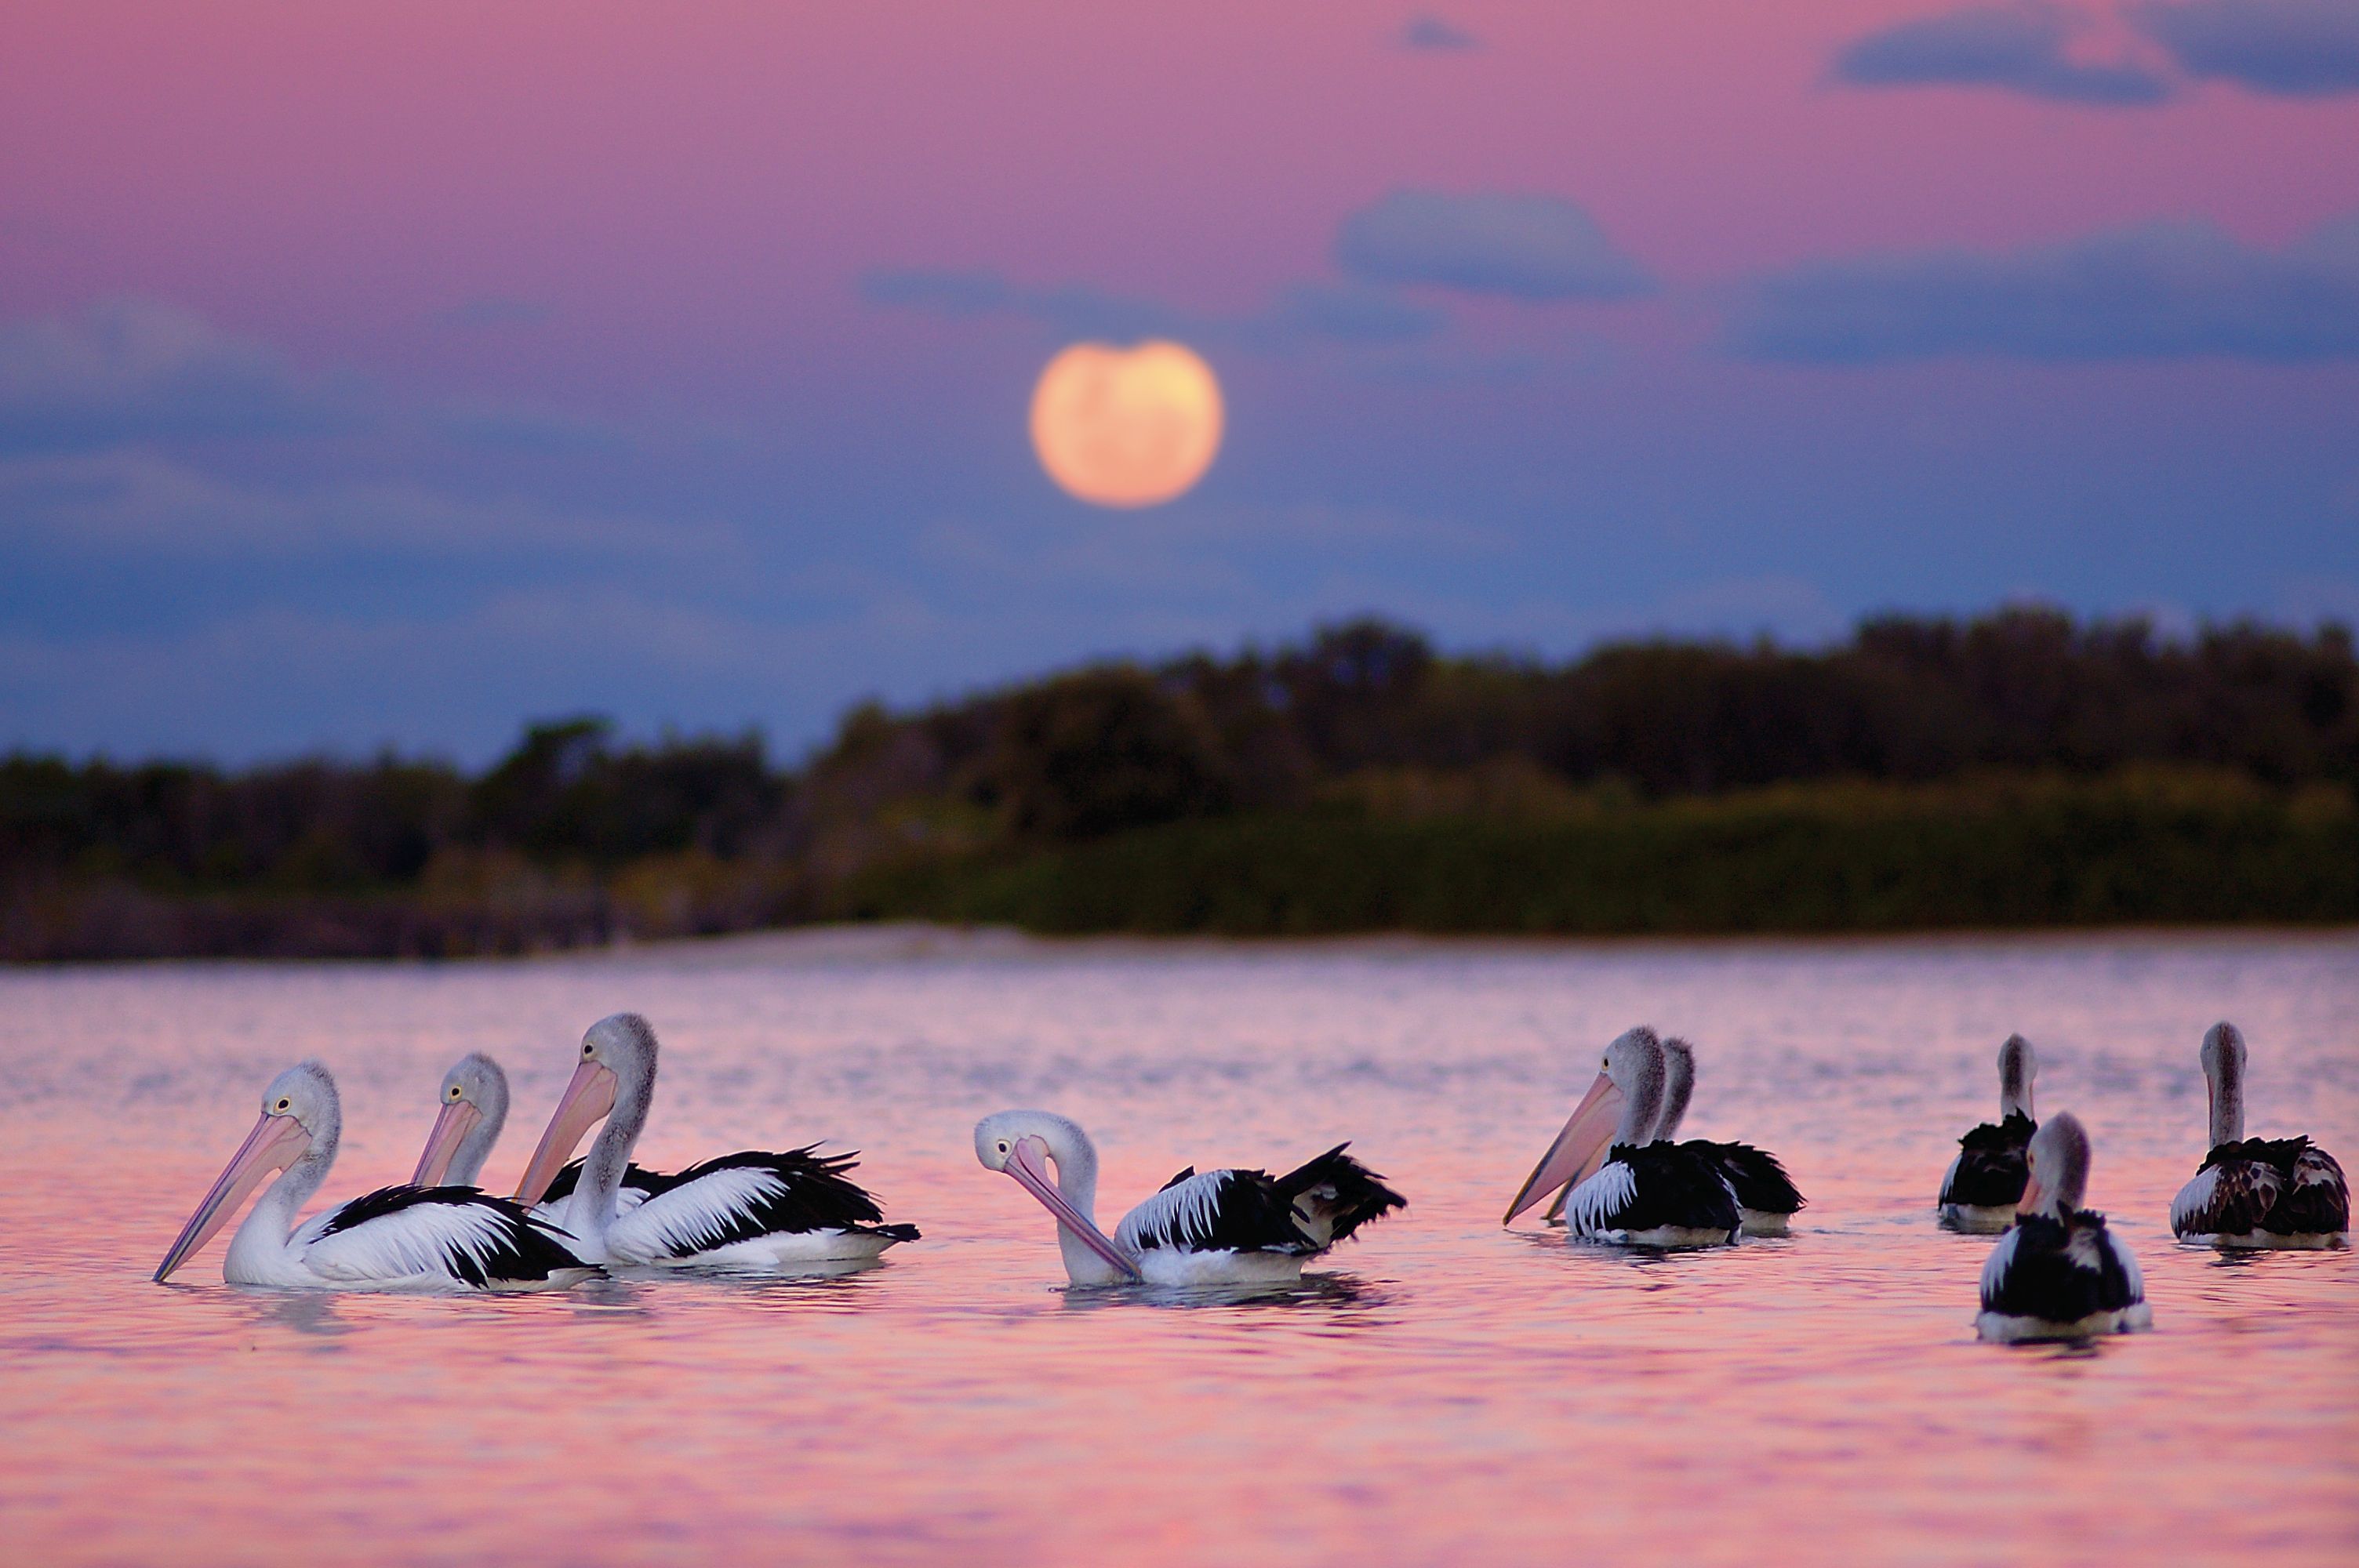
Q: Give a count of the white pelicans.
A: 9